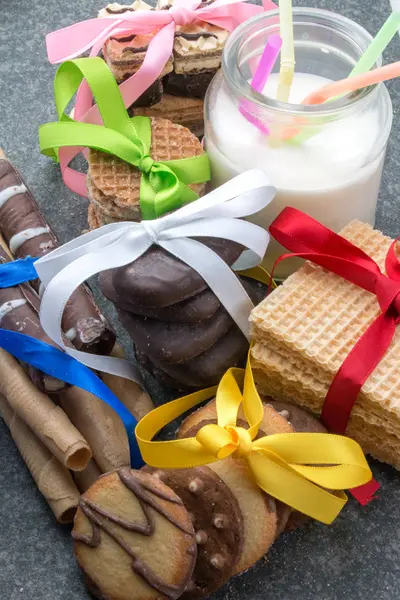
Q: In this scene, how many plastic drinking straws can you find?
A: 4